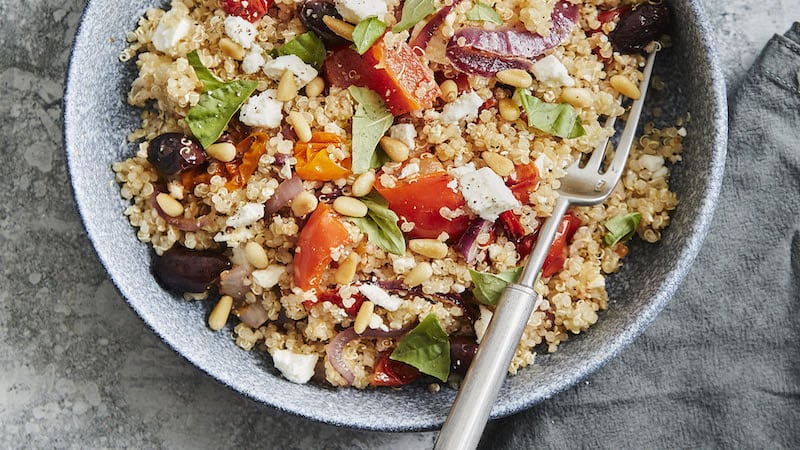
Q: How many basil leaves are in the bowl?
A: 11